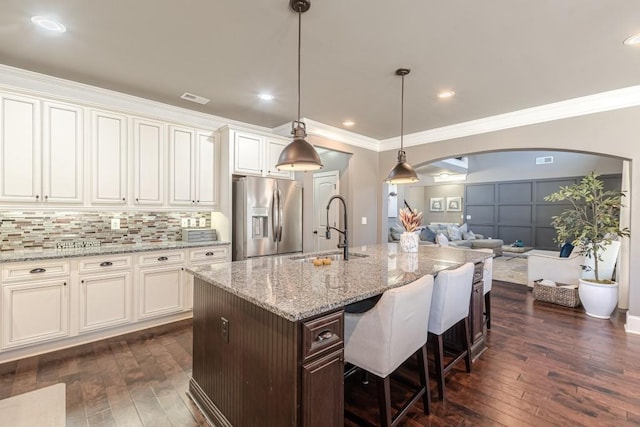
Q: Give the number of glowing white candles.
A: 0